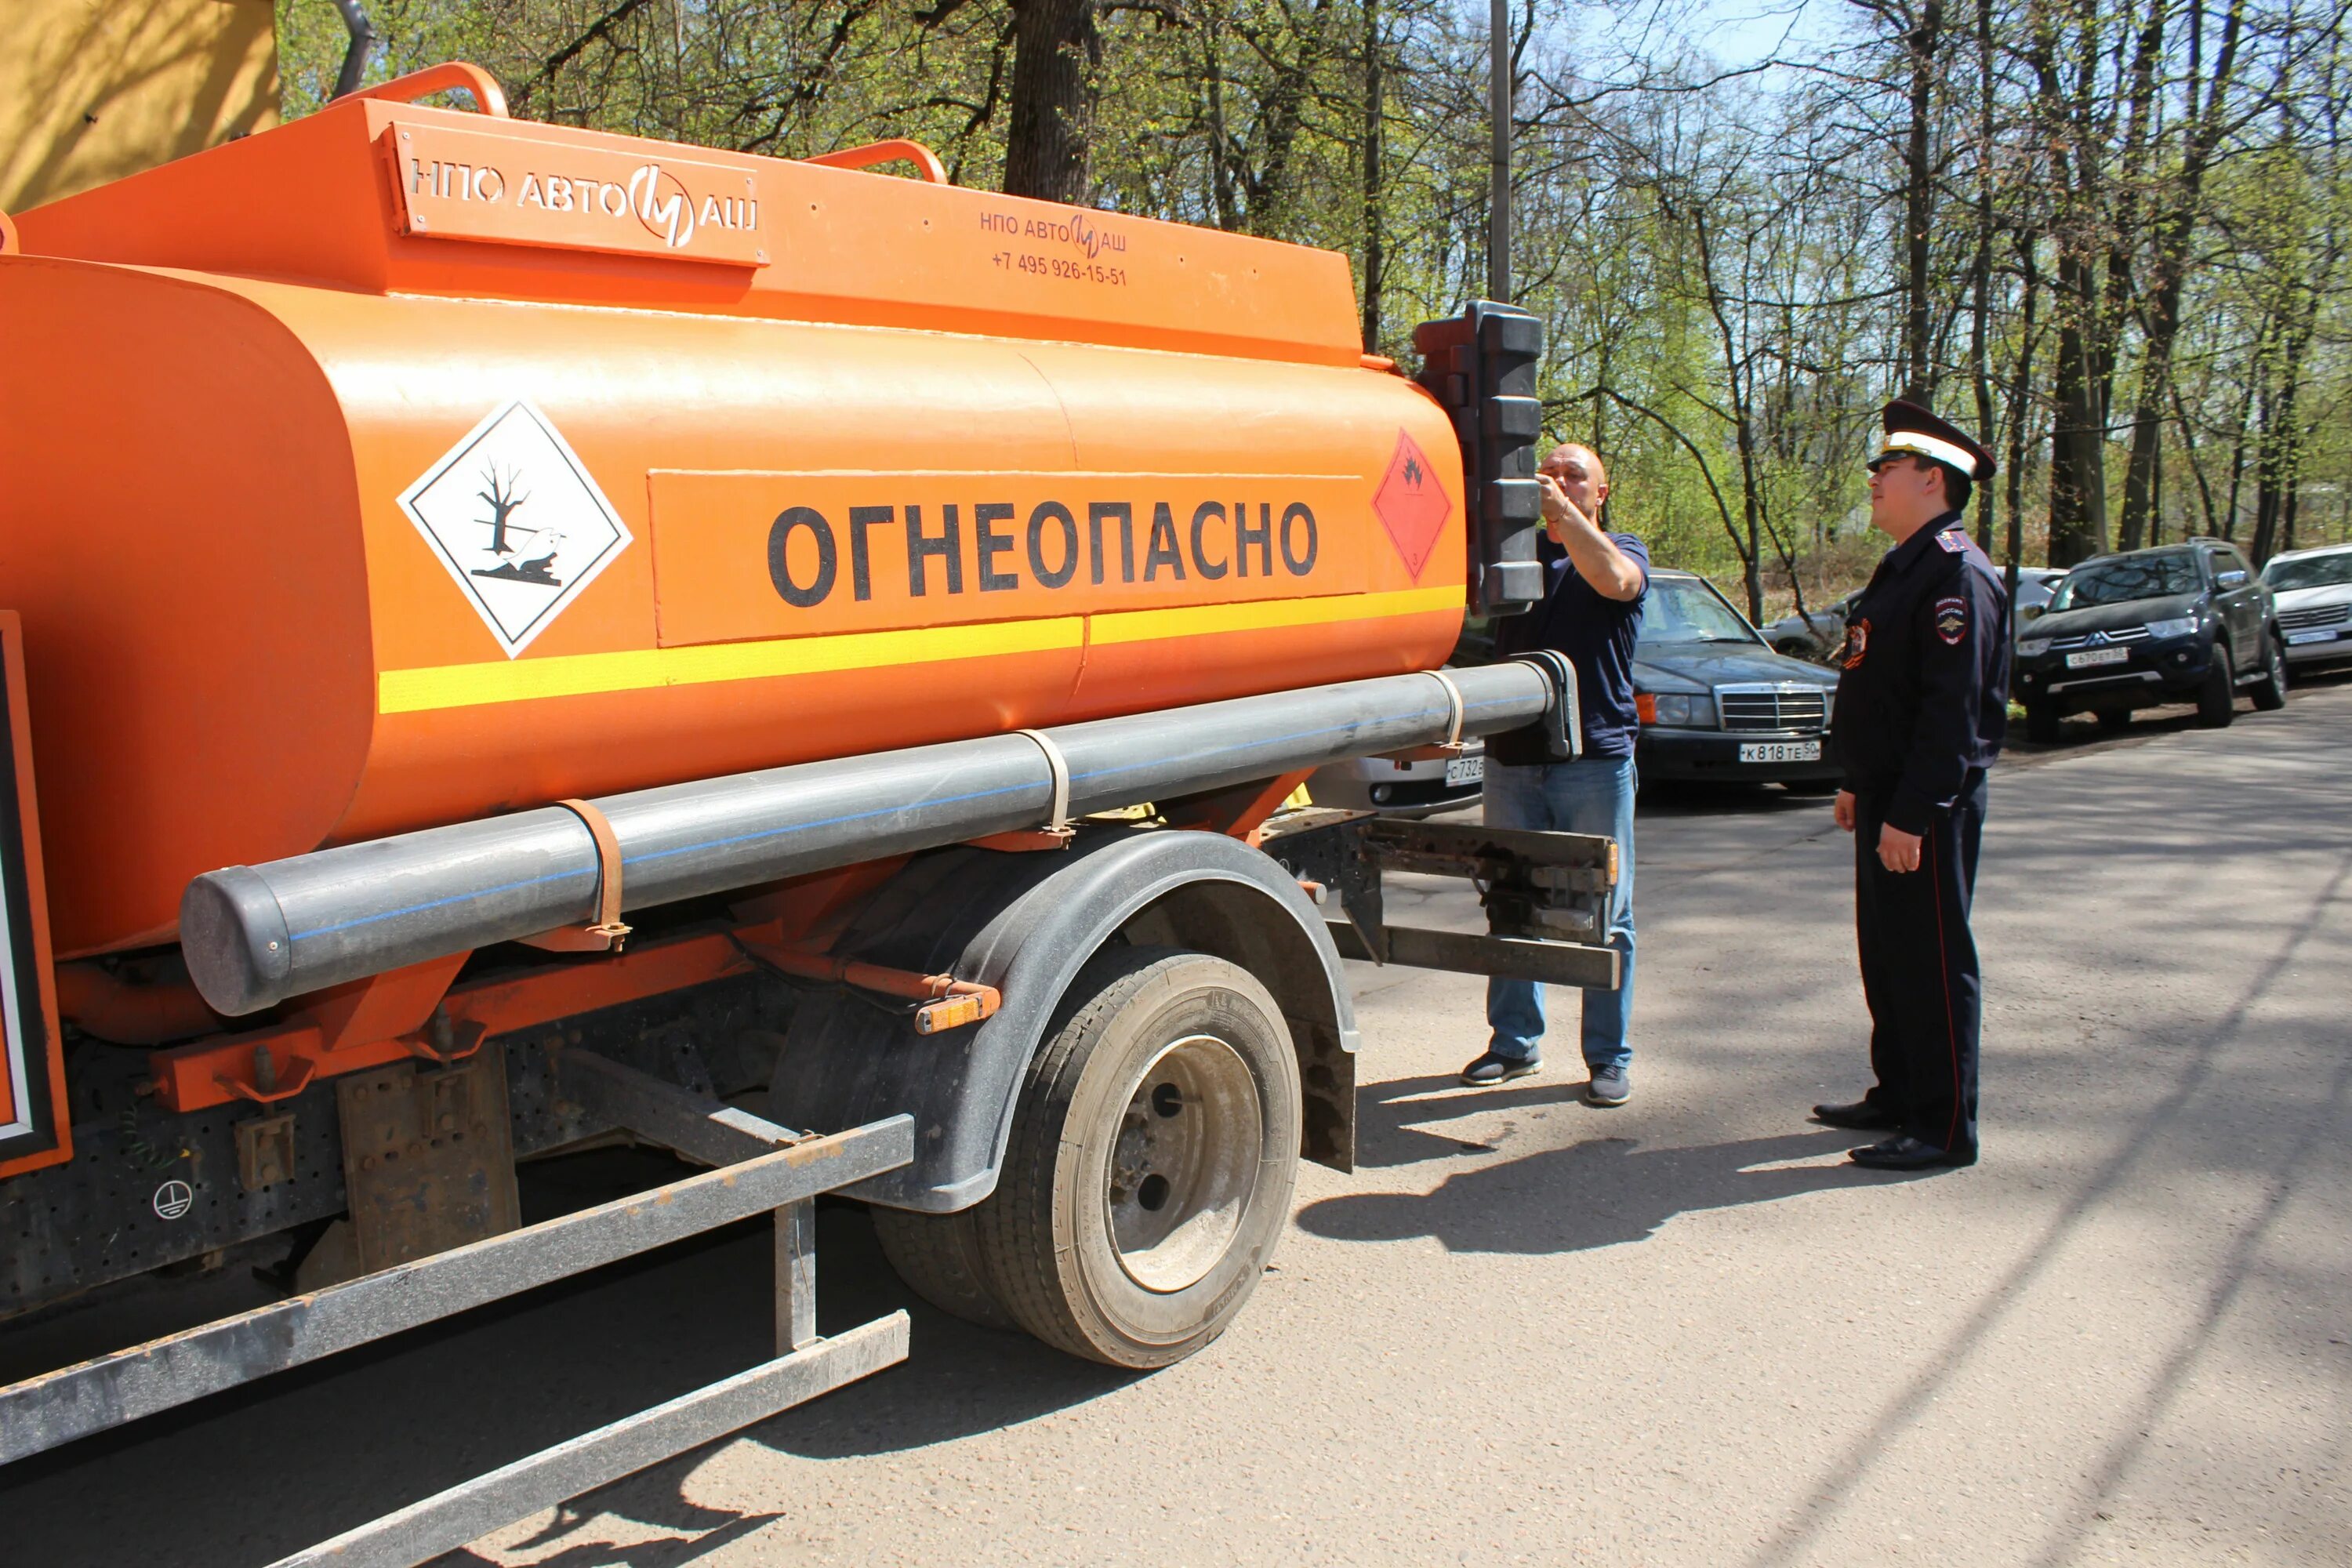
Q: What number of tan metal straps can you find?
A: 3